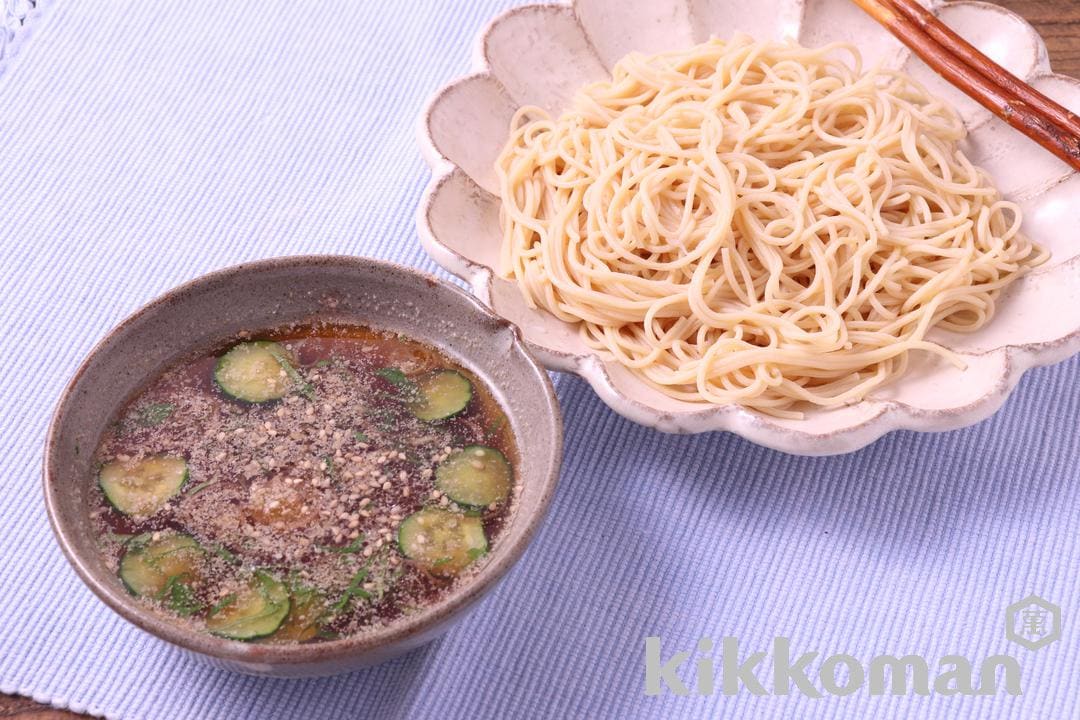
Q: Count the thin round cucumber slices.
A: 7